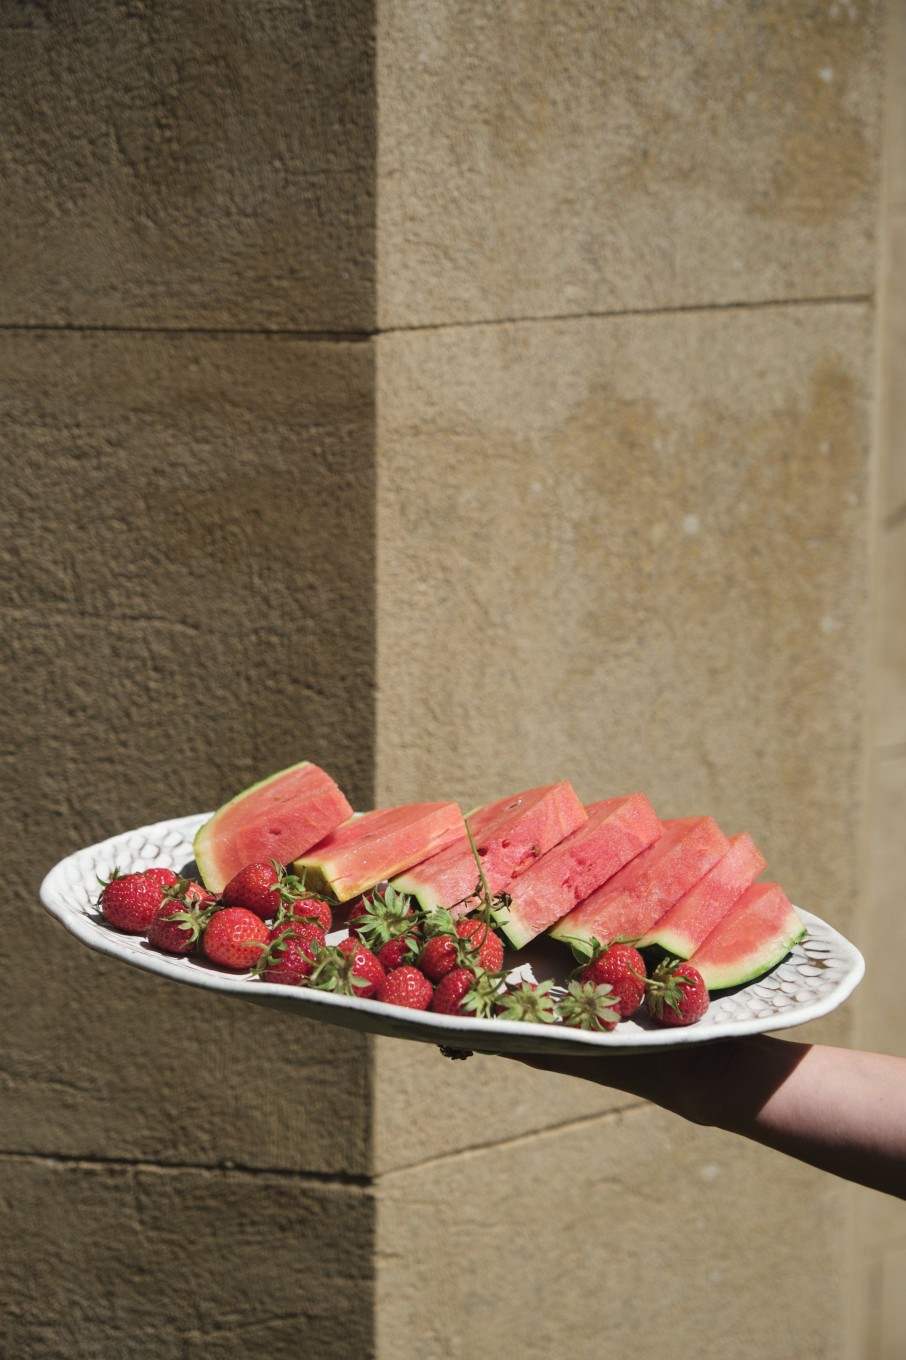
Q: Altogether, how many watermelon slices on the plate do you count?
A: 7